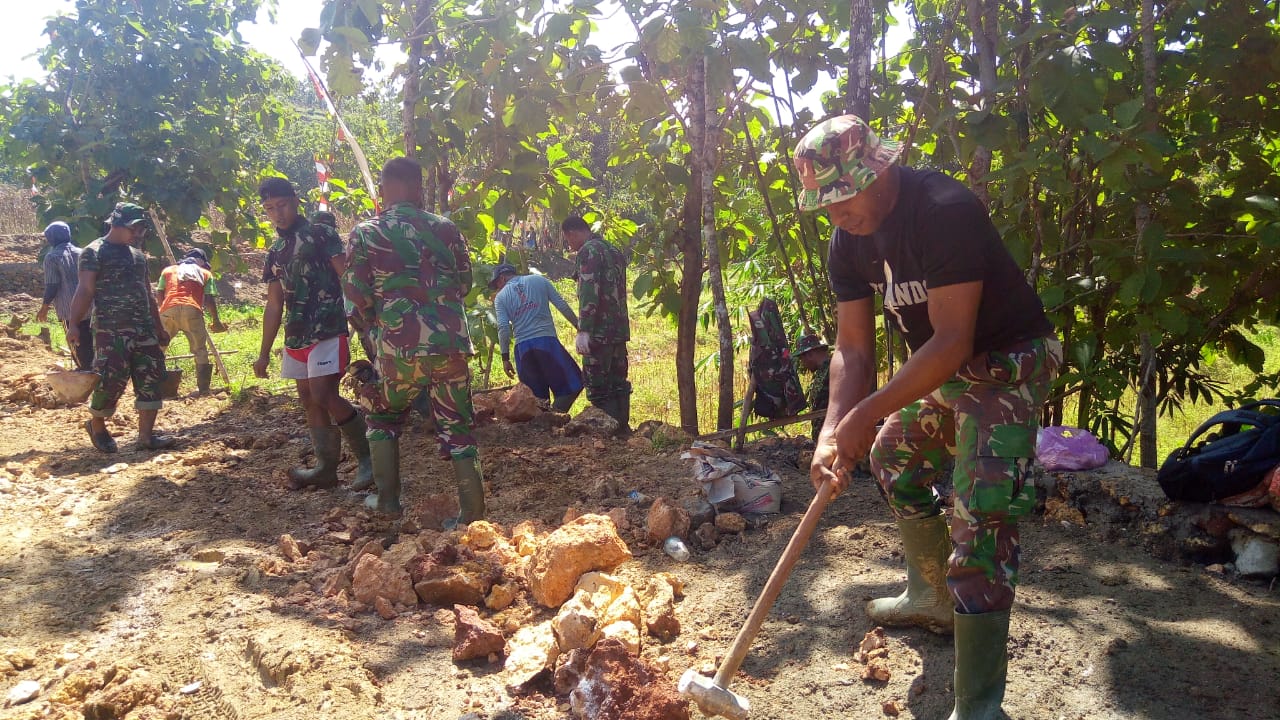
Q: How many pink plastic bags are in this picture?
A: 1